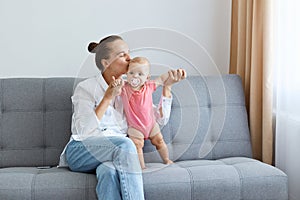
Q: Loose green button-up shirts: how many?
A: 0